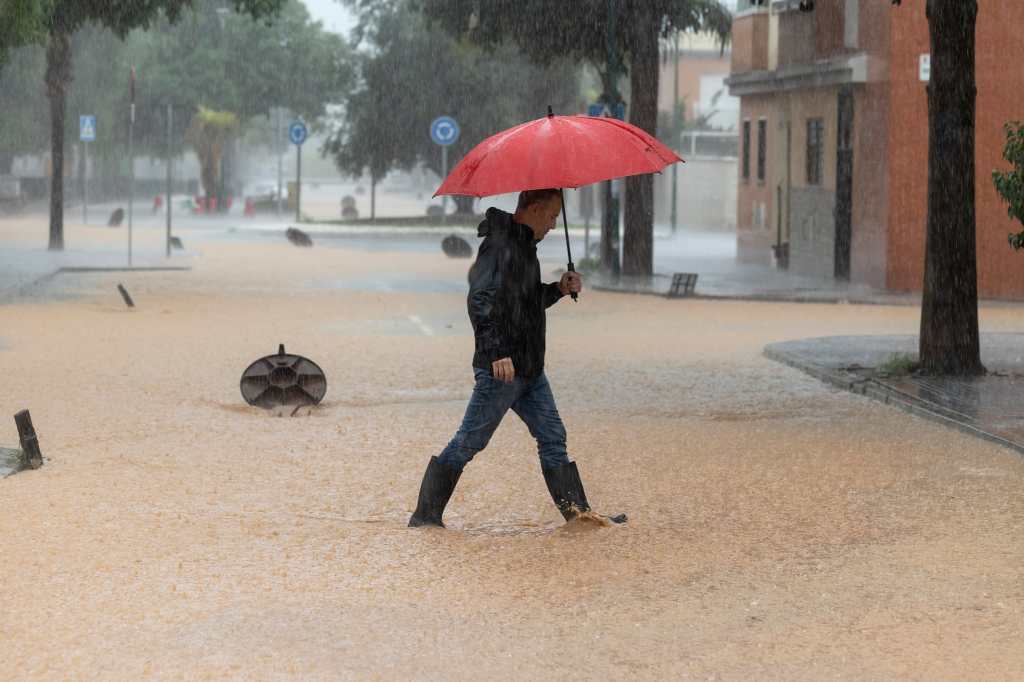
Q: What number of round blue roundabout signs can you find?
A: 2